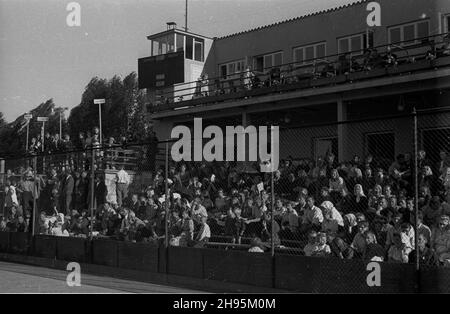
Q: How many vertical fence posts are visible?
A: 5